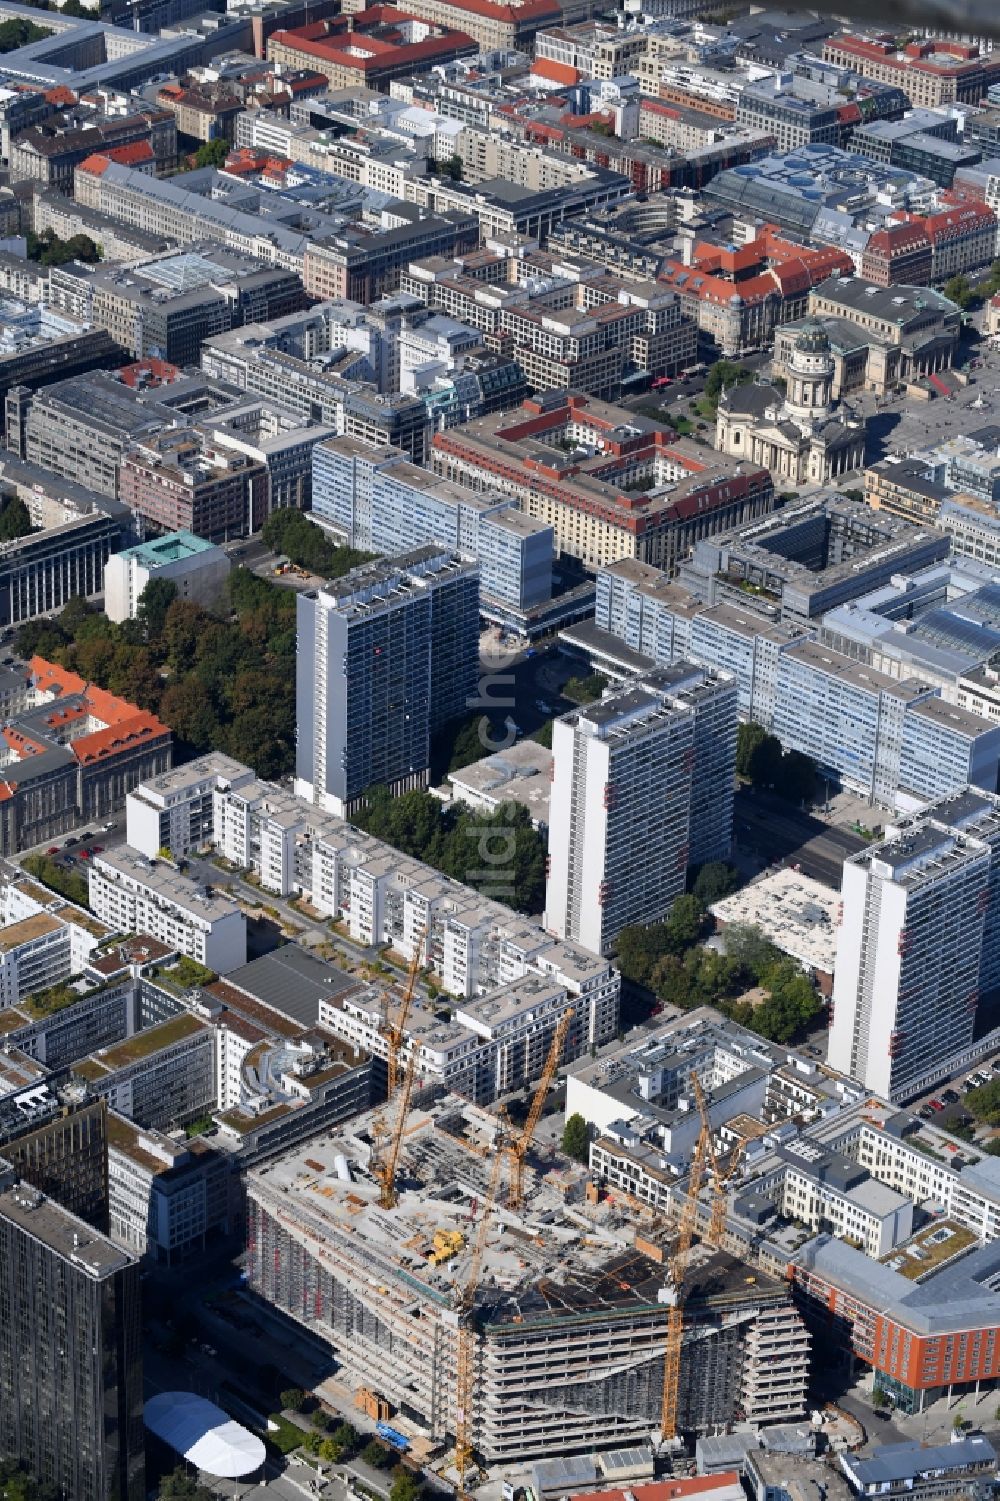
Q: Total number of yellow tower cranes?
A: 6